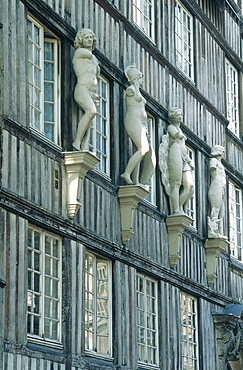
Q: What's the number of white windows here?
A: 12